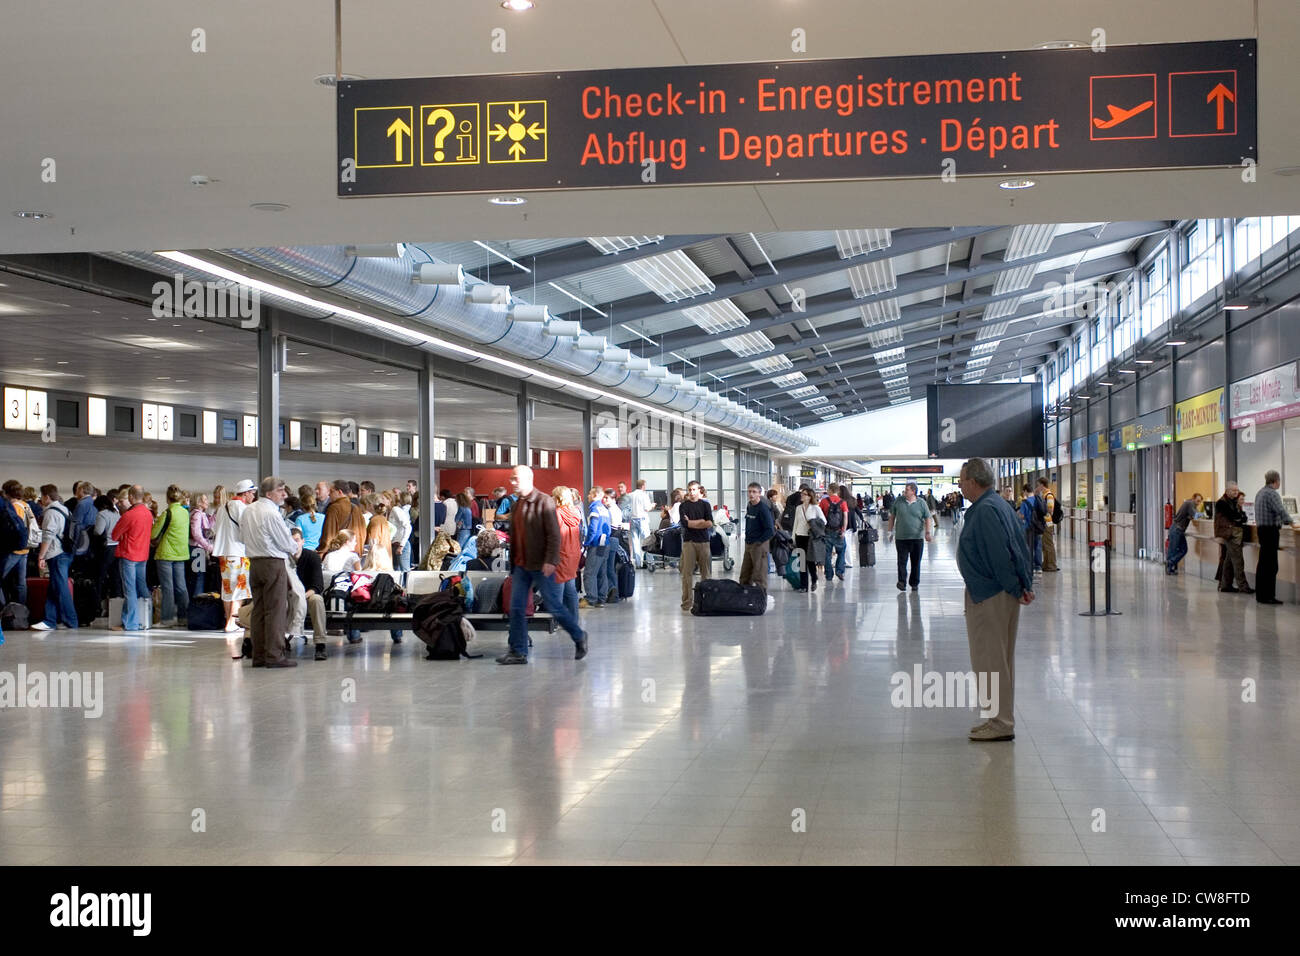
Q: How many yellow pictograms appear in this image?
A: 3